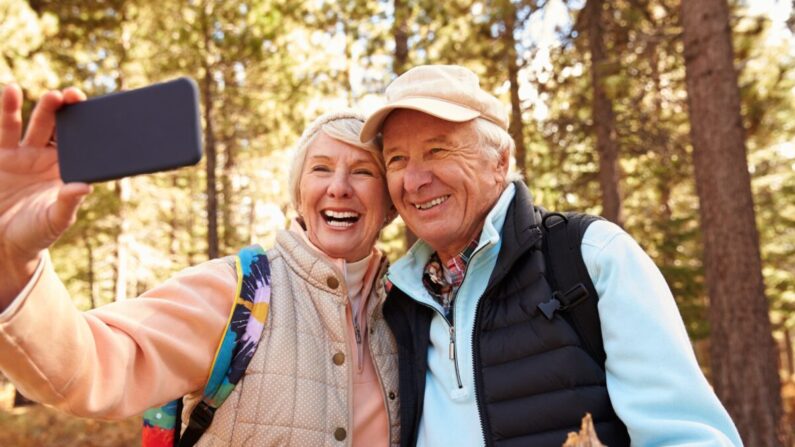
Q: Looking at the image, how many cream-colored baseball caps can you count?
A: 1